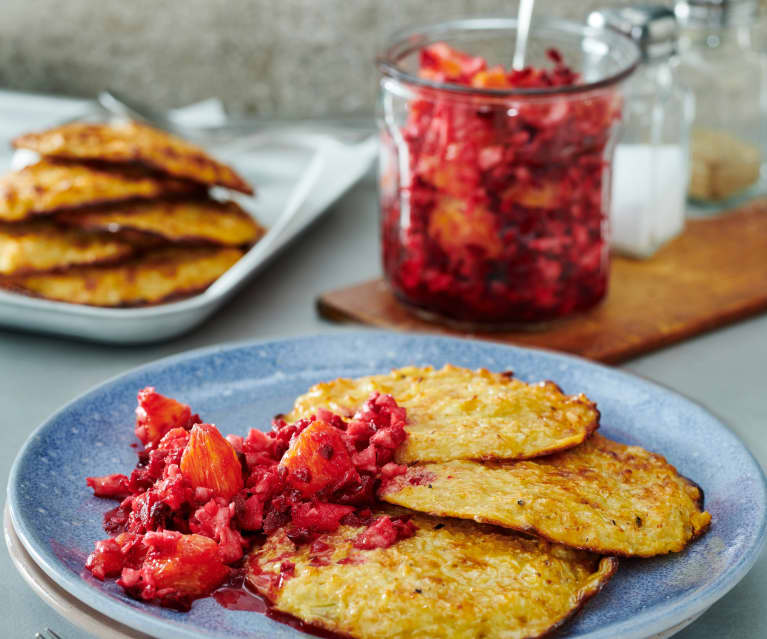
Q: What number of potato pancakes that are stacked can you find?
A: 5